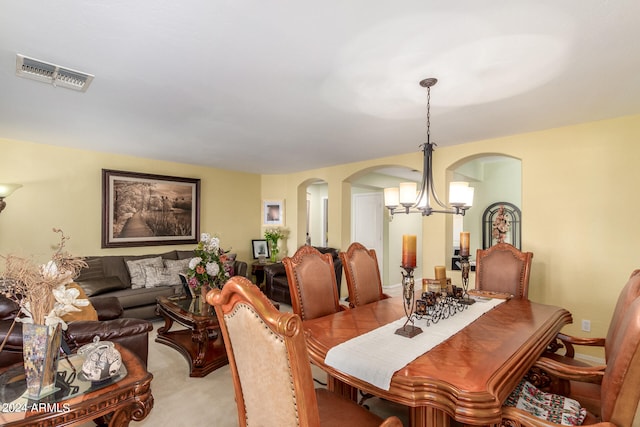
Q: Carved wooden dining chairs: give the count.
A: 6